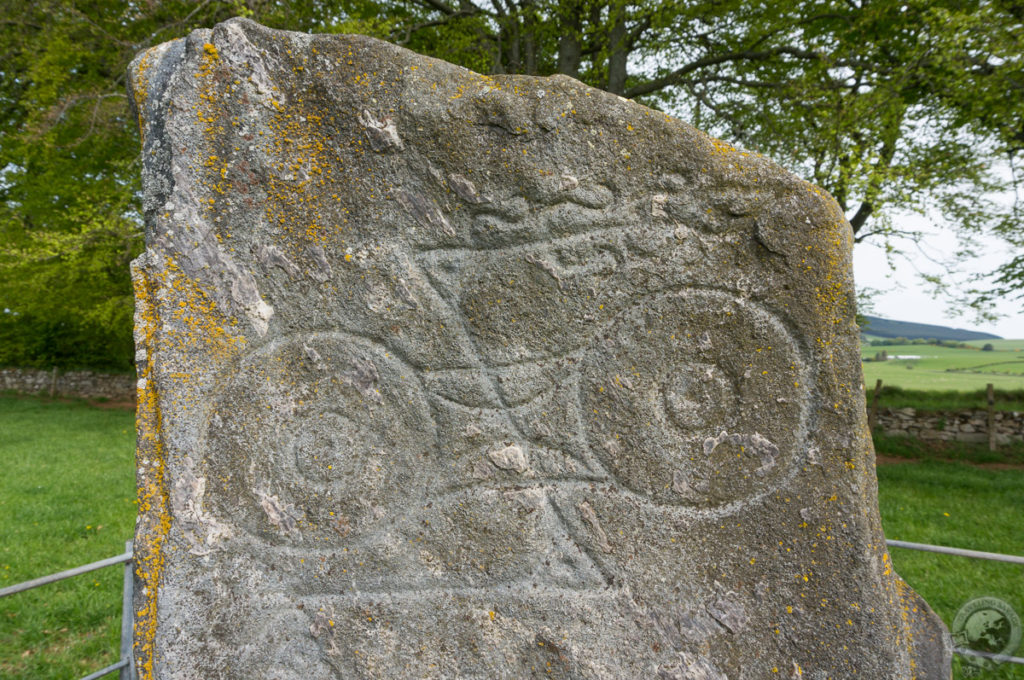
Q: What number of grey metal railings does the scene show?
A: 4